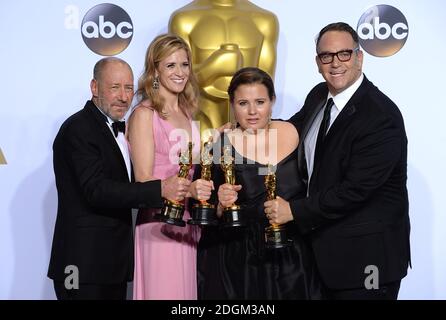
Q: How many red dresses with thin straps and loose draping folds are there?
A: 0